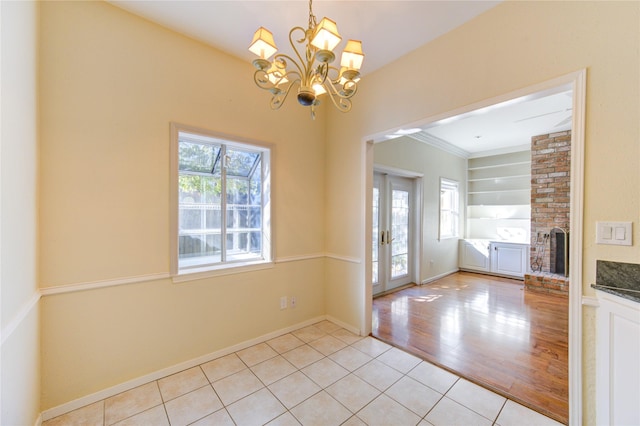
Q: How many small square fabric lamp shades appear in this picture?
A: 6